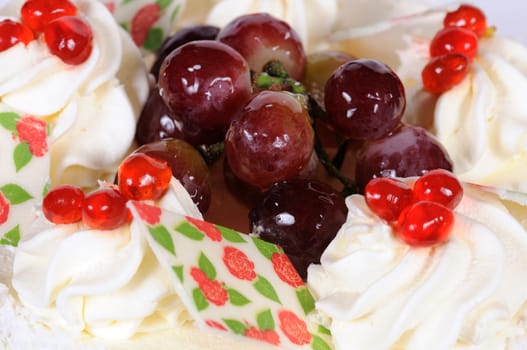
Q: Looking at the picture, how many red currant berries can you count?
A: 12